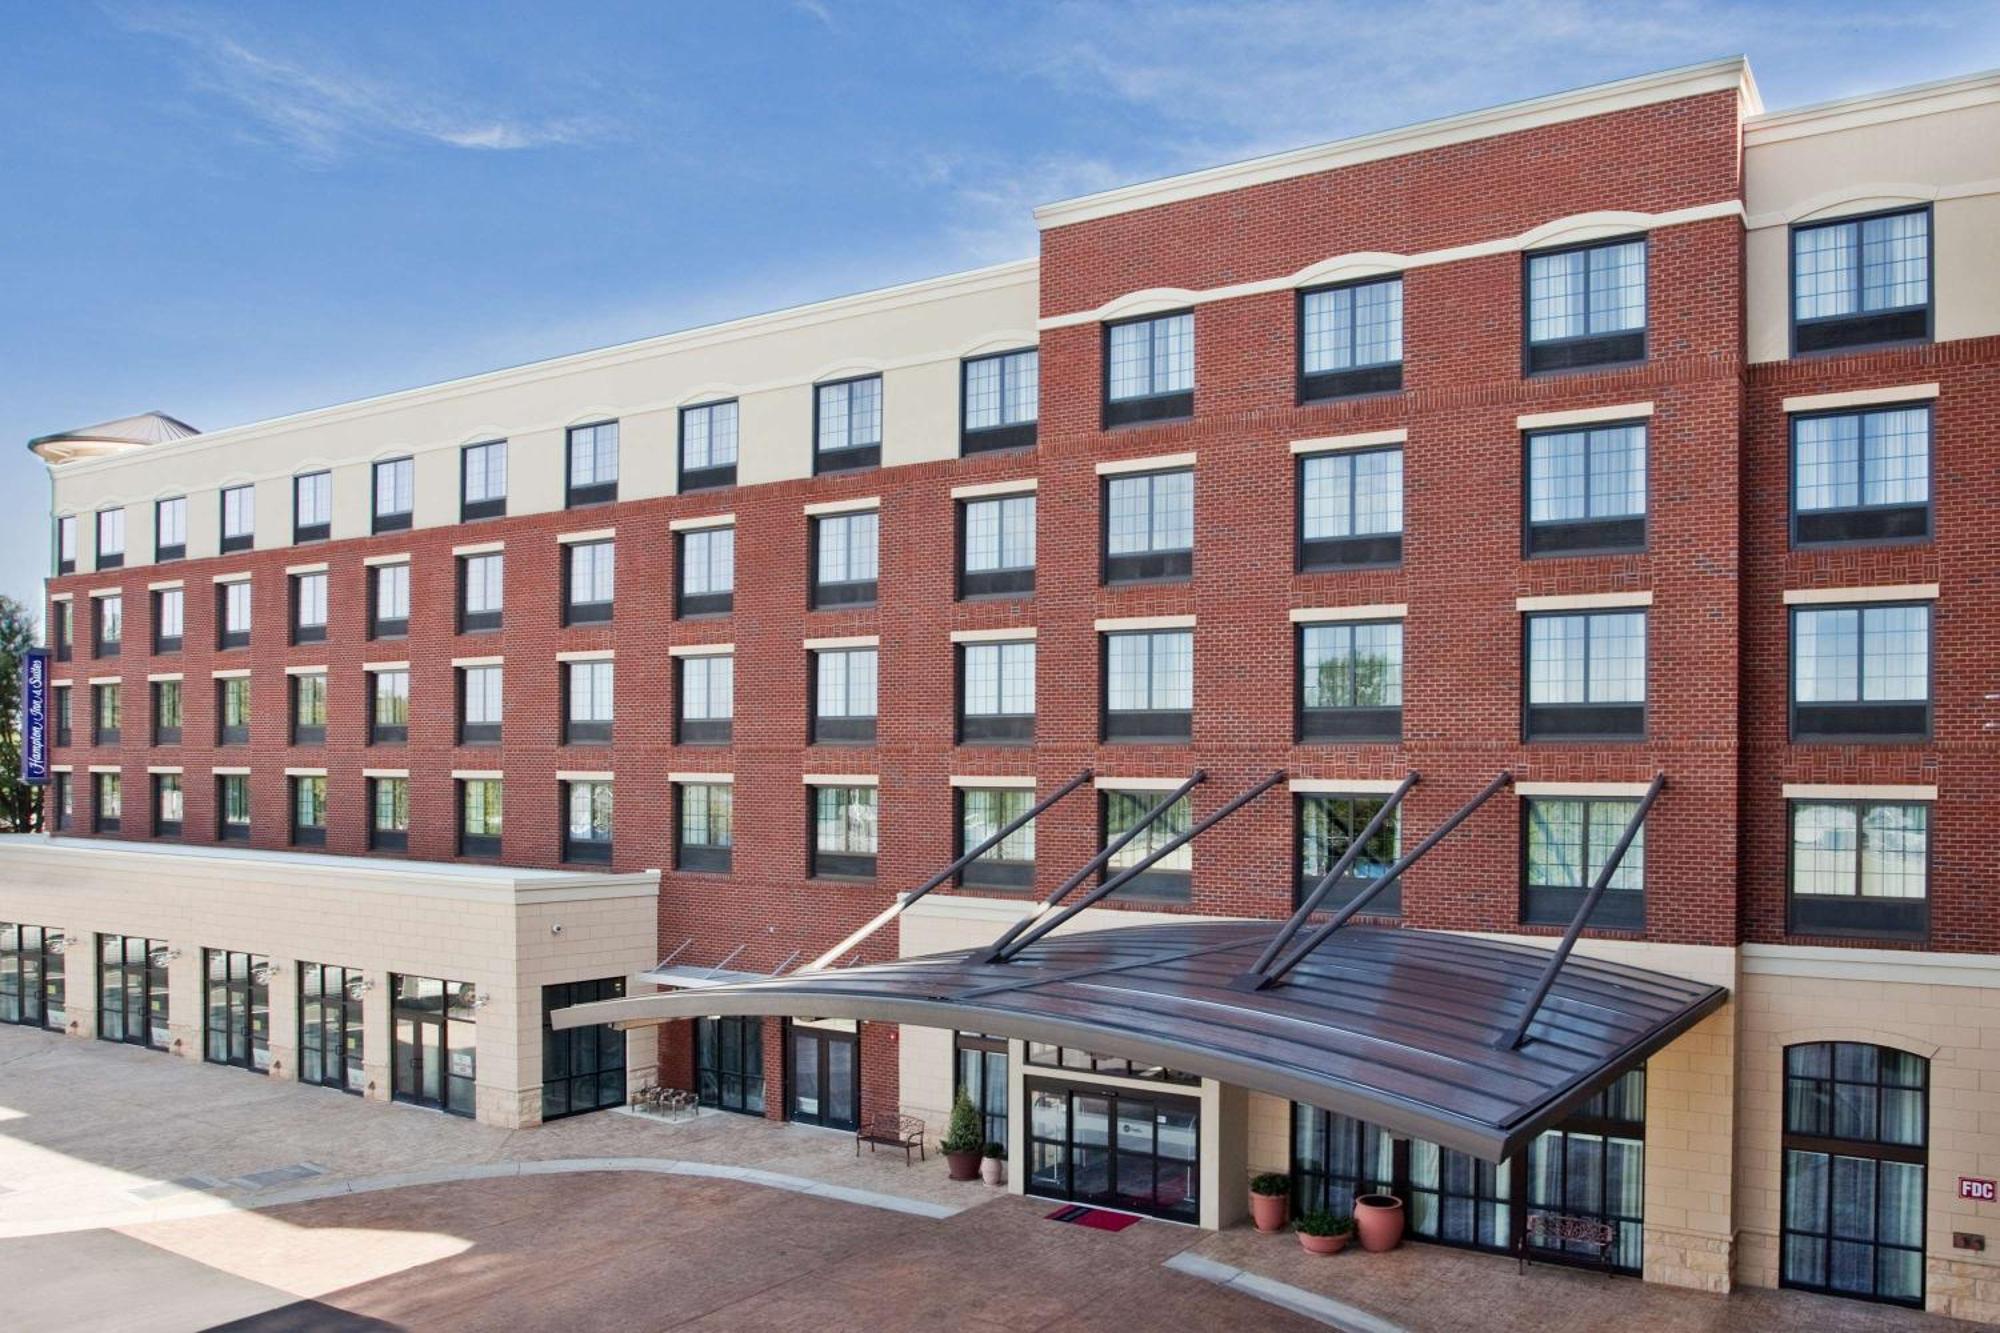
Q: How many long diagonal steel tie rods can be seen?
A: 6